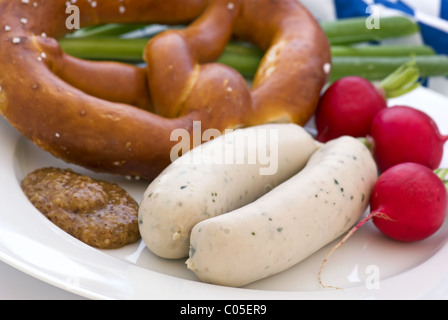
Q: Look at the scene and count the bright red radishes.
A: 3